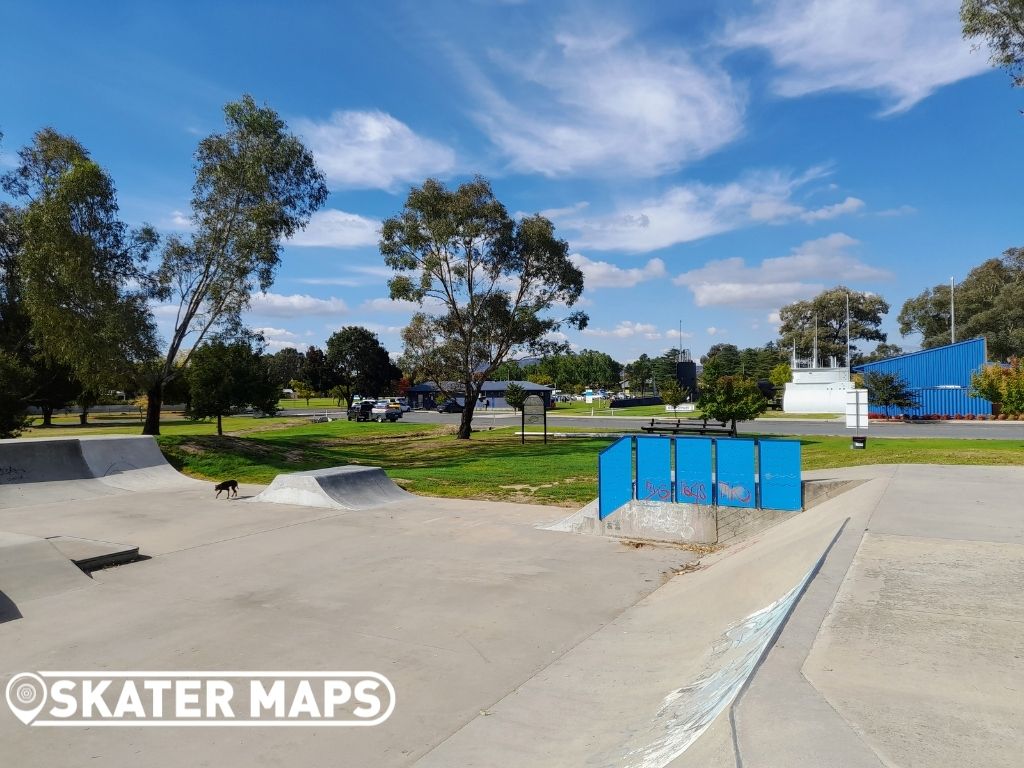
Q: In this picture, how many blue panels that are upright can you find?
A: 5